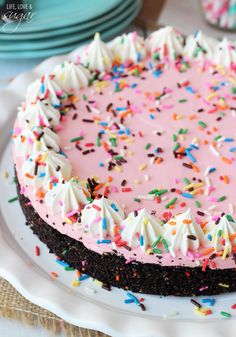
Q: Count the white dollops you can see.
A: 15